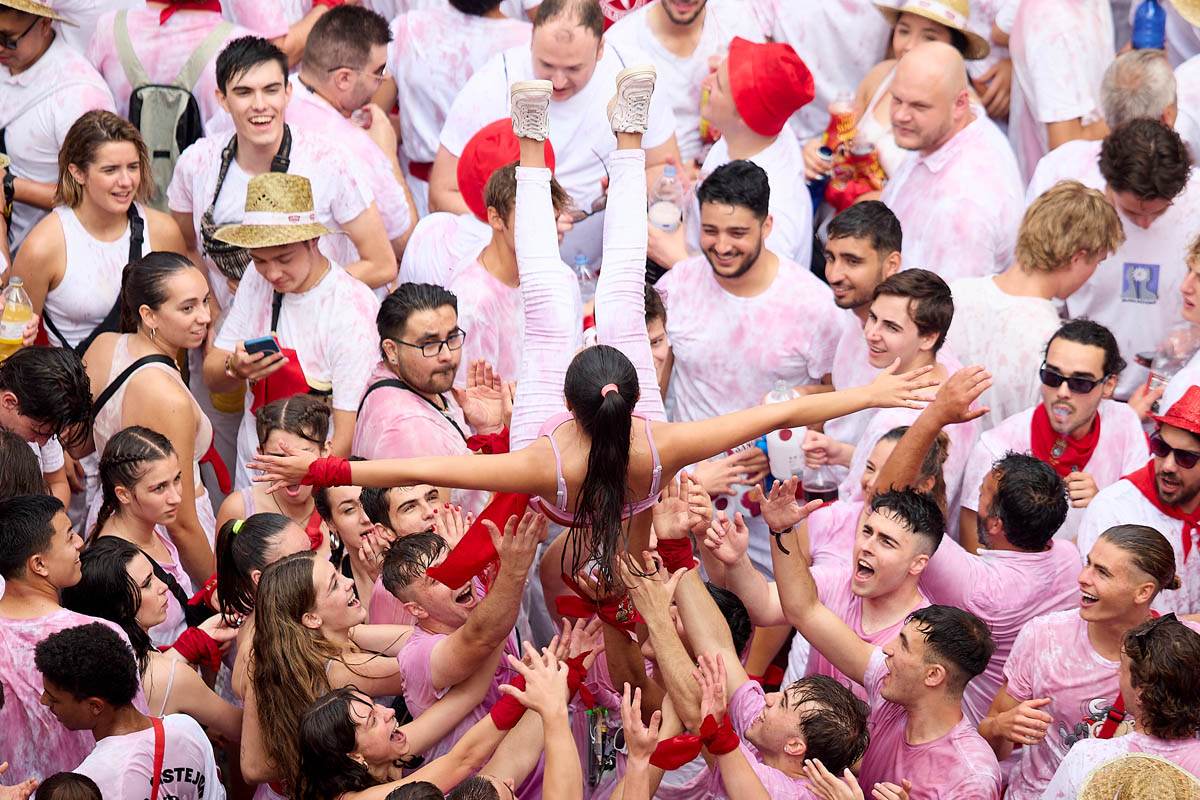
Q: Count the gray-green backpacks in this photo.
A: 1